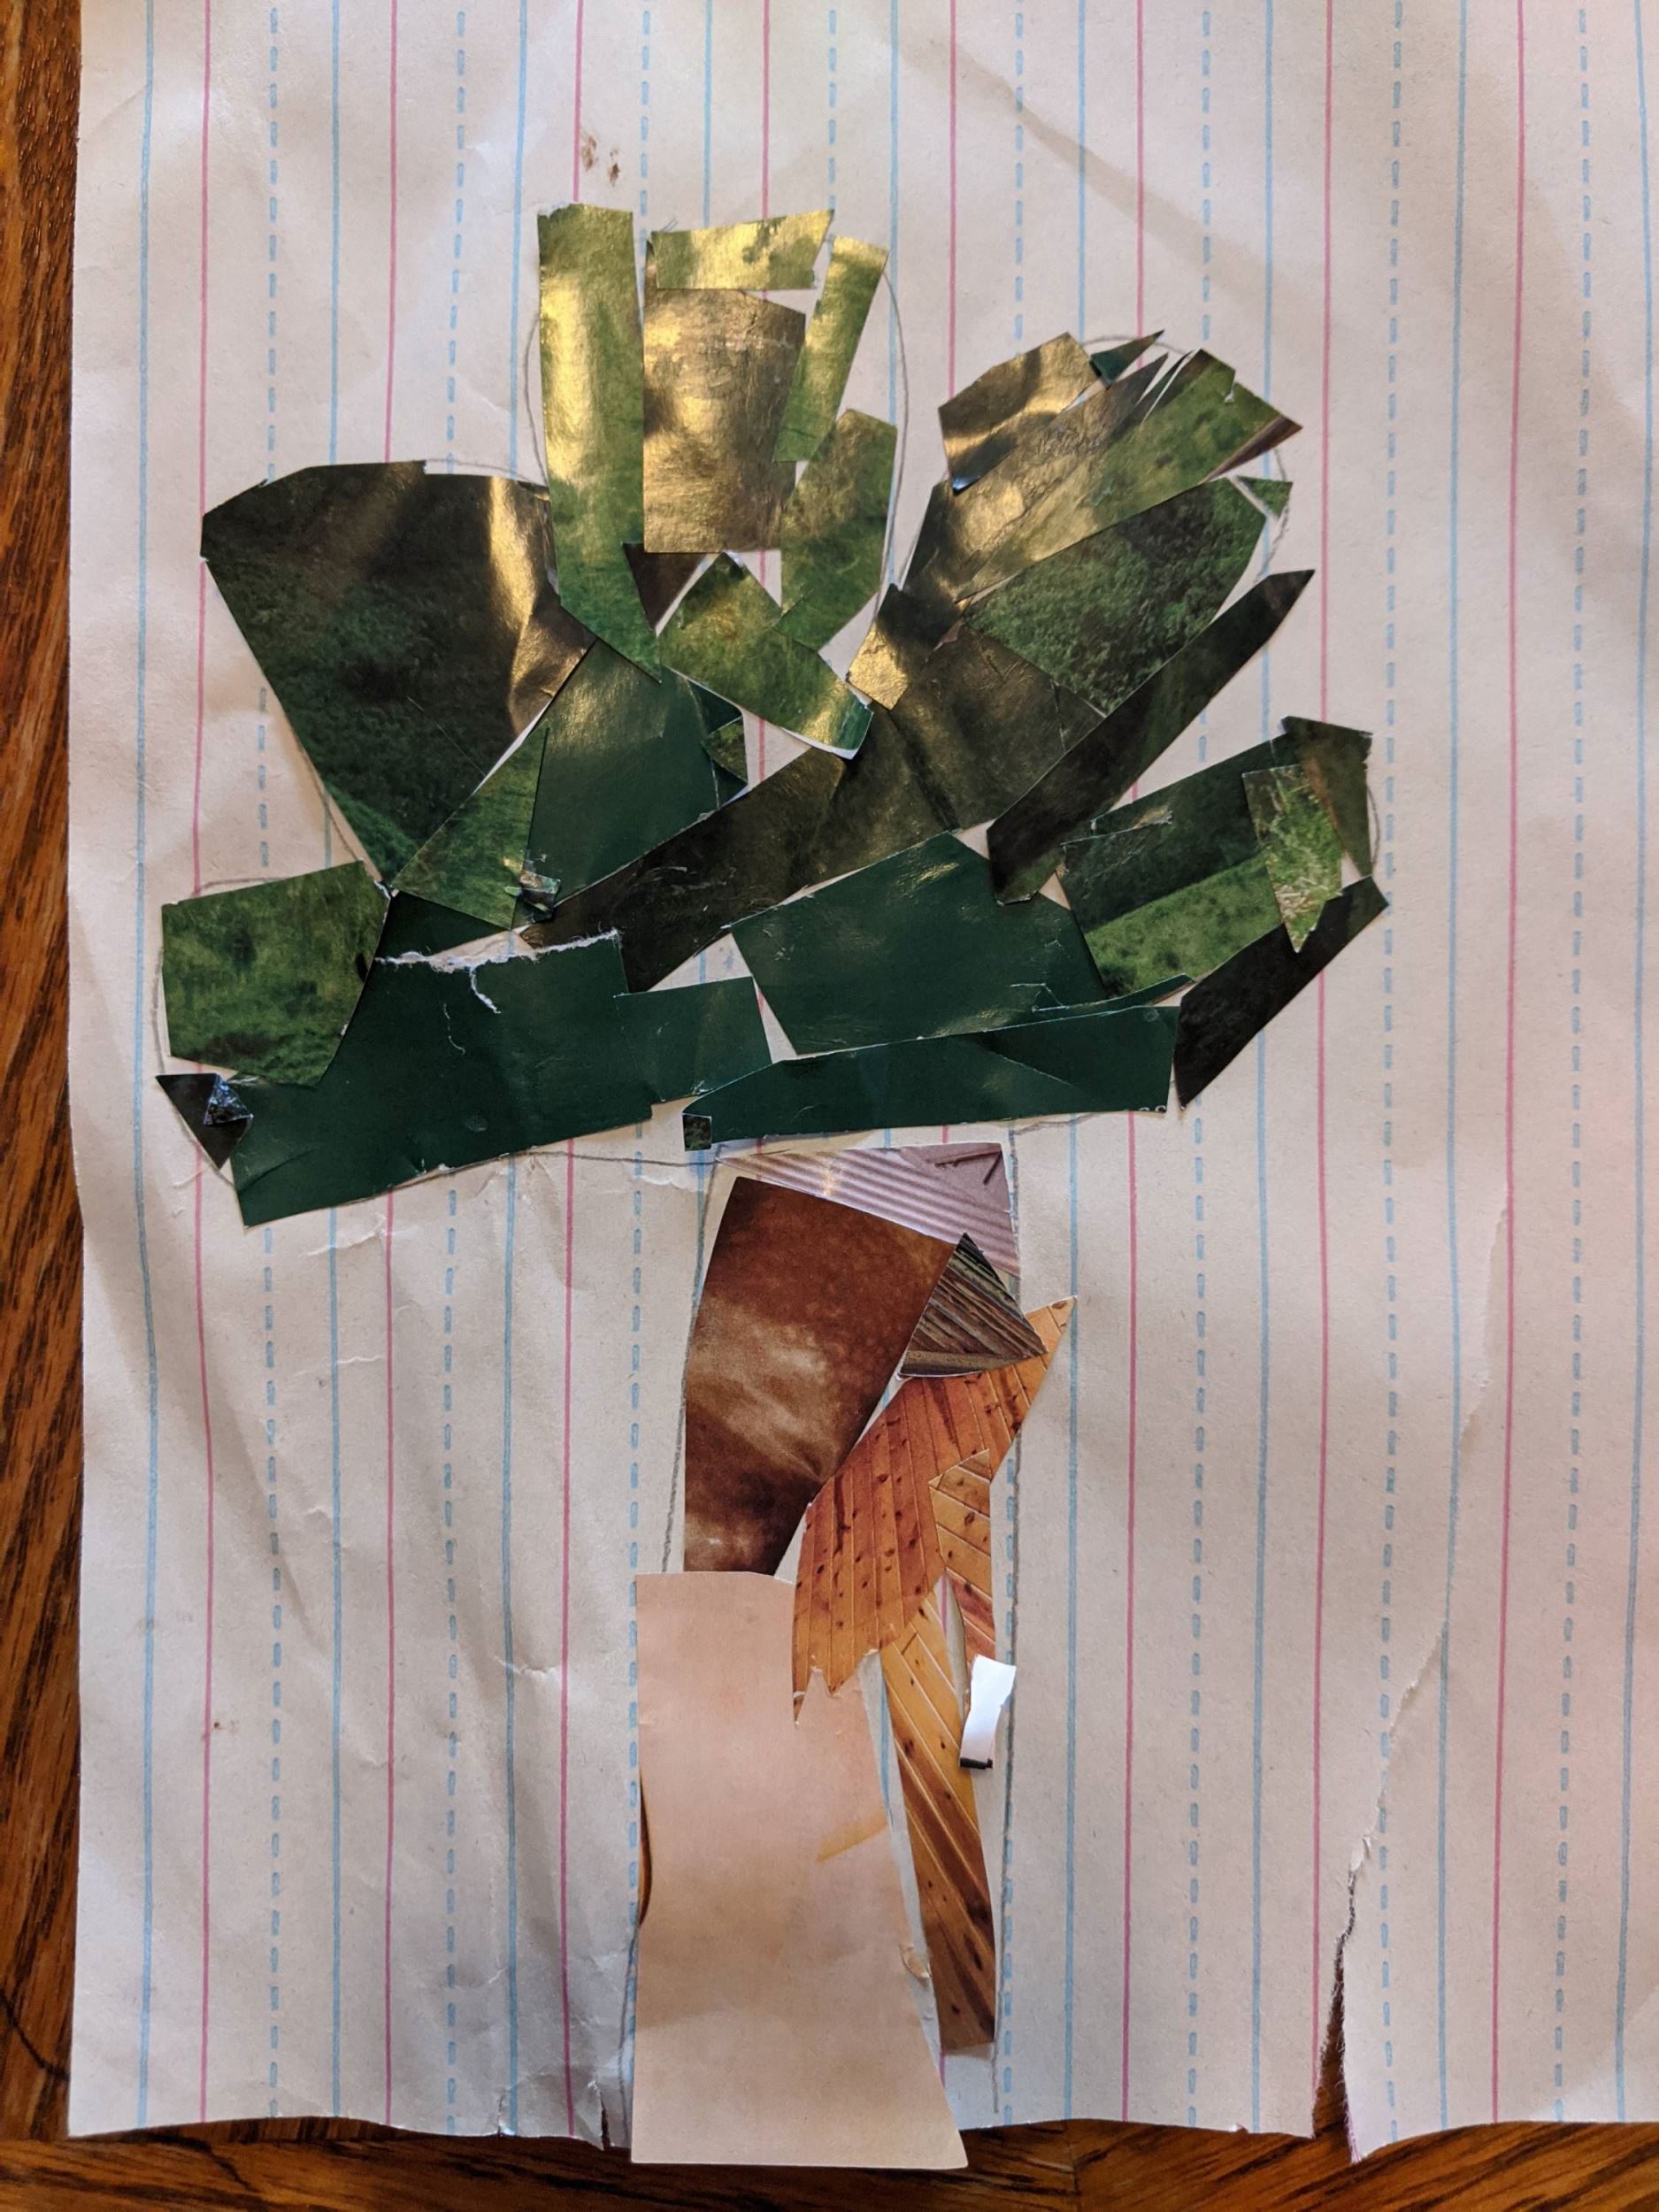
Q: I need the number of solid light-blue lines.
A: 9